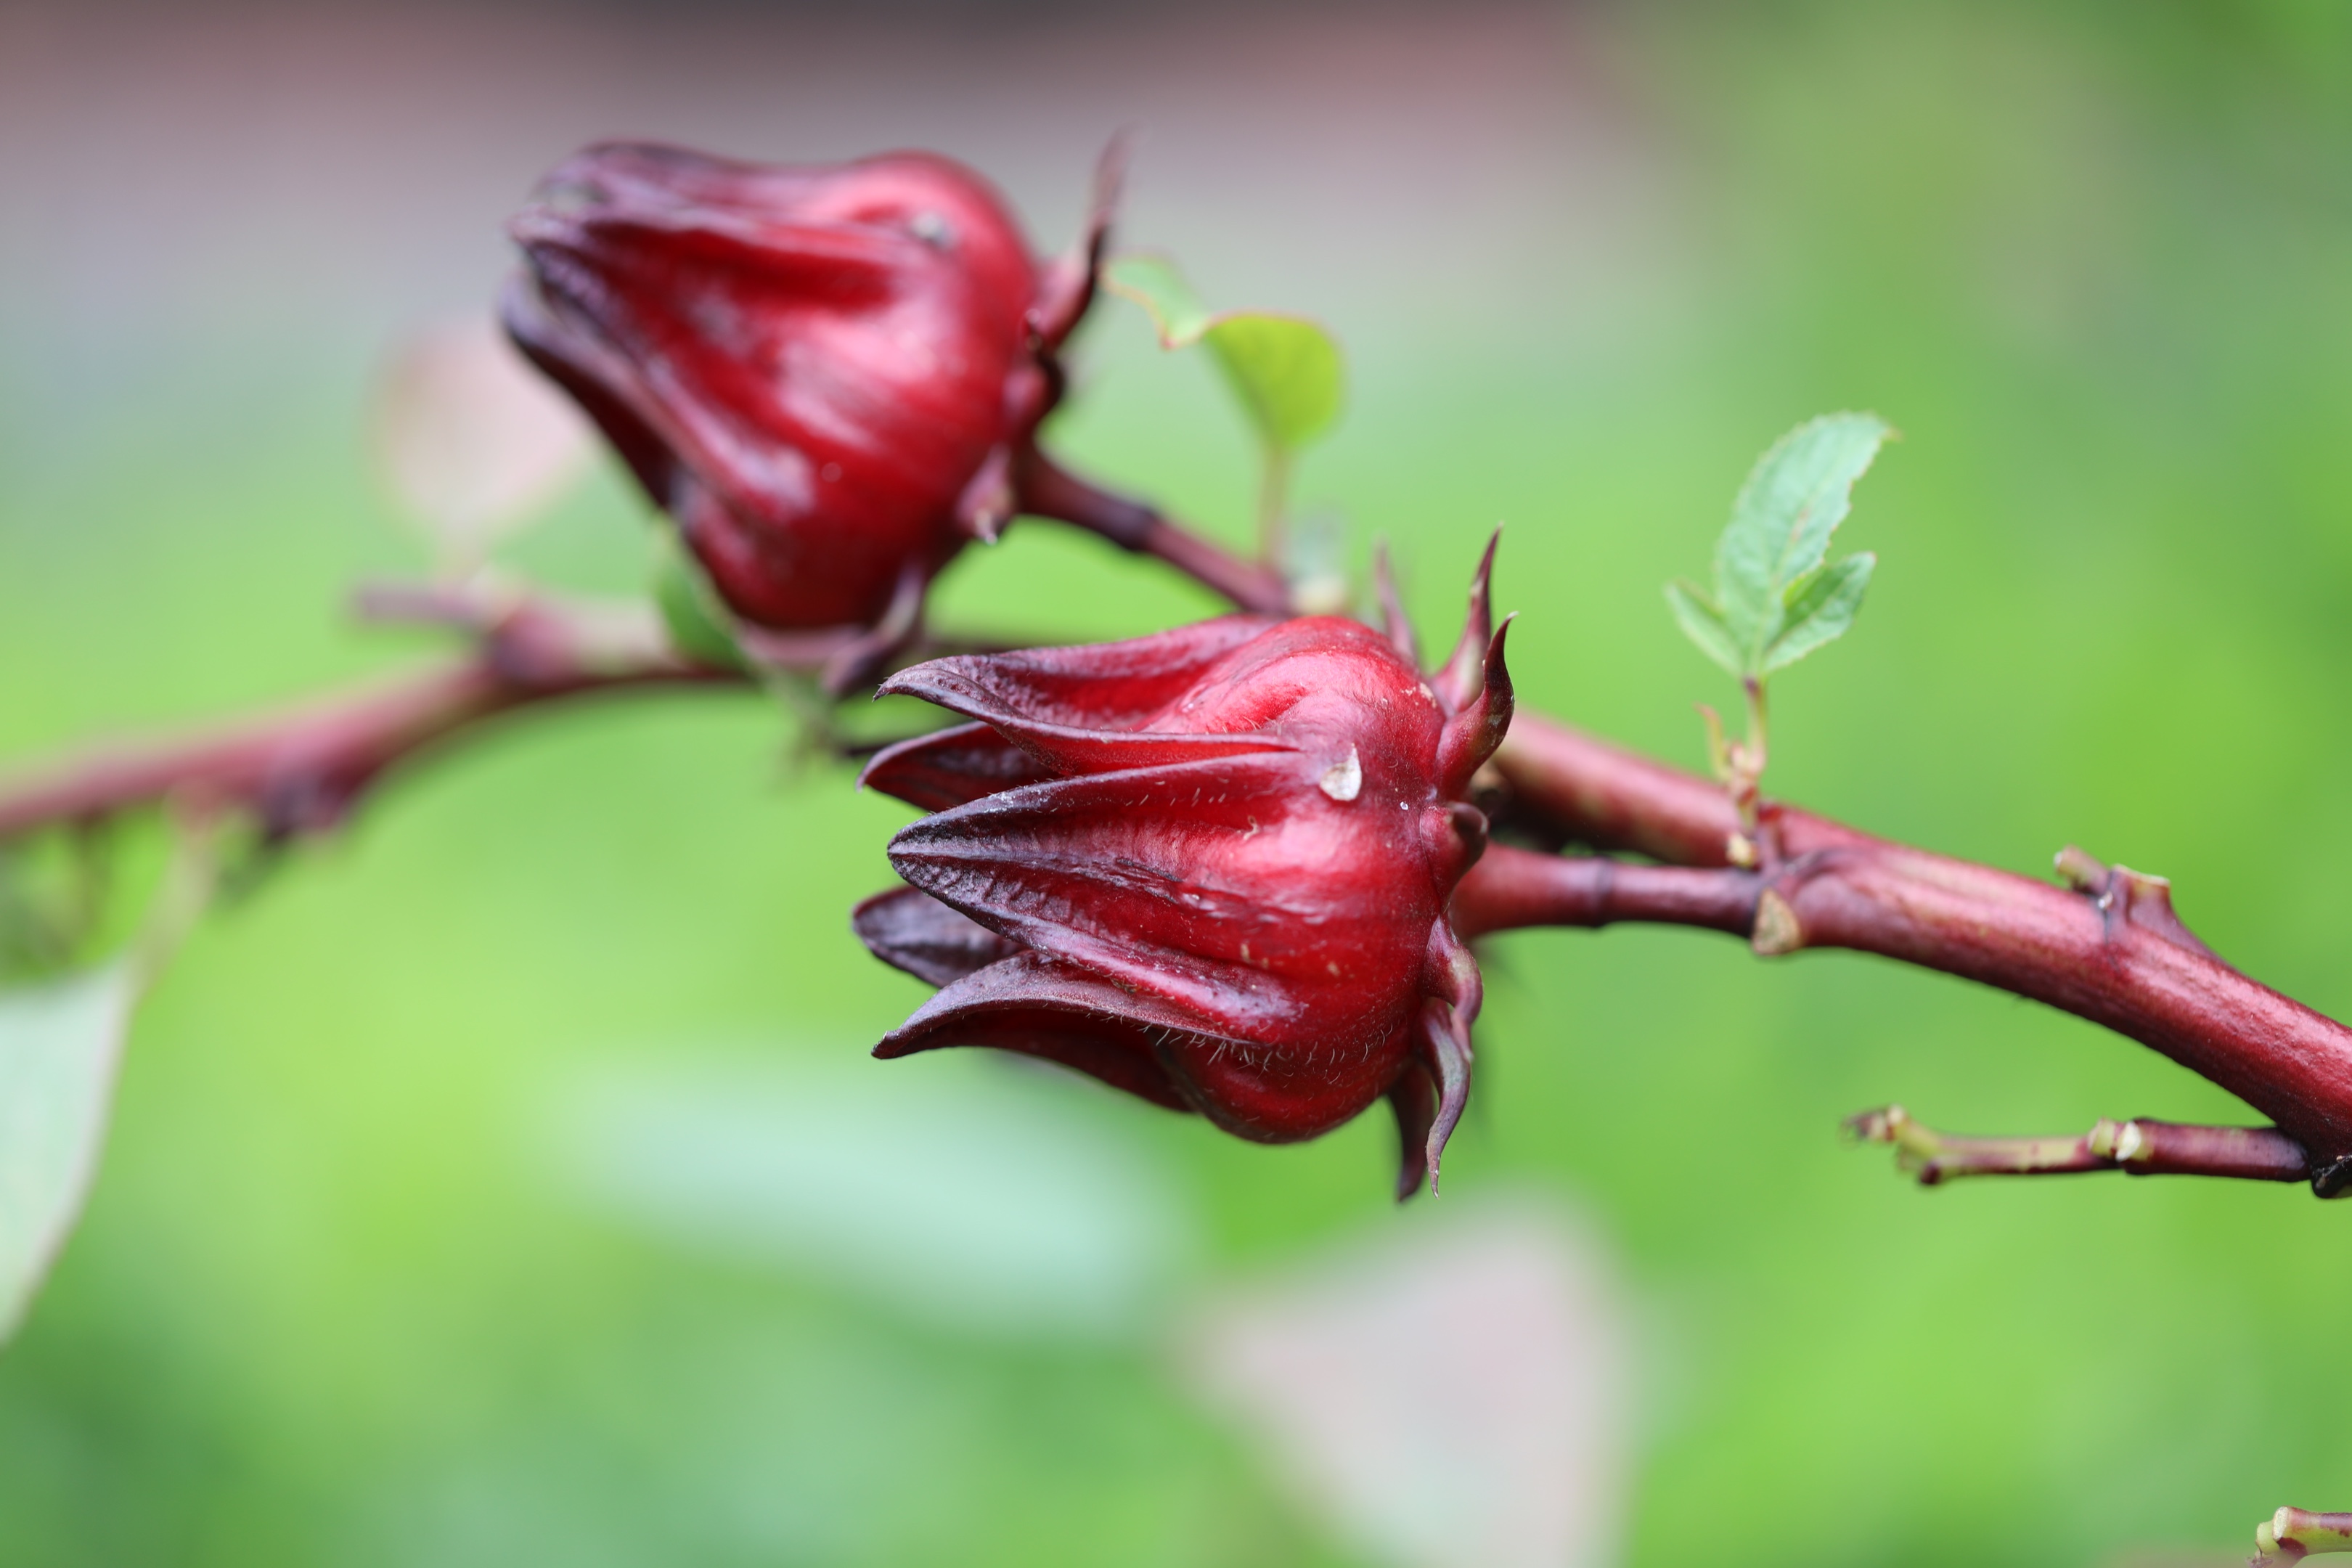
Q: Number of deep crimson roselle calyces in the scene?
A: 2